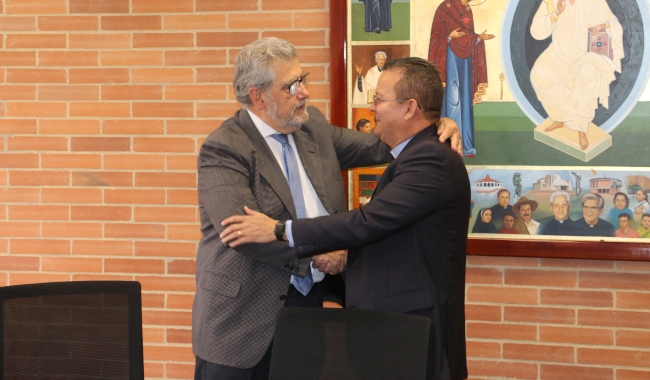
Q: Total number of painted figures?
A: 15